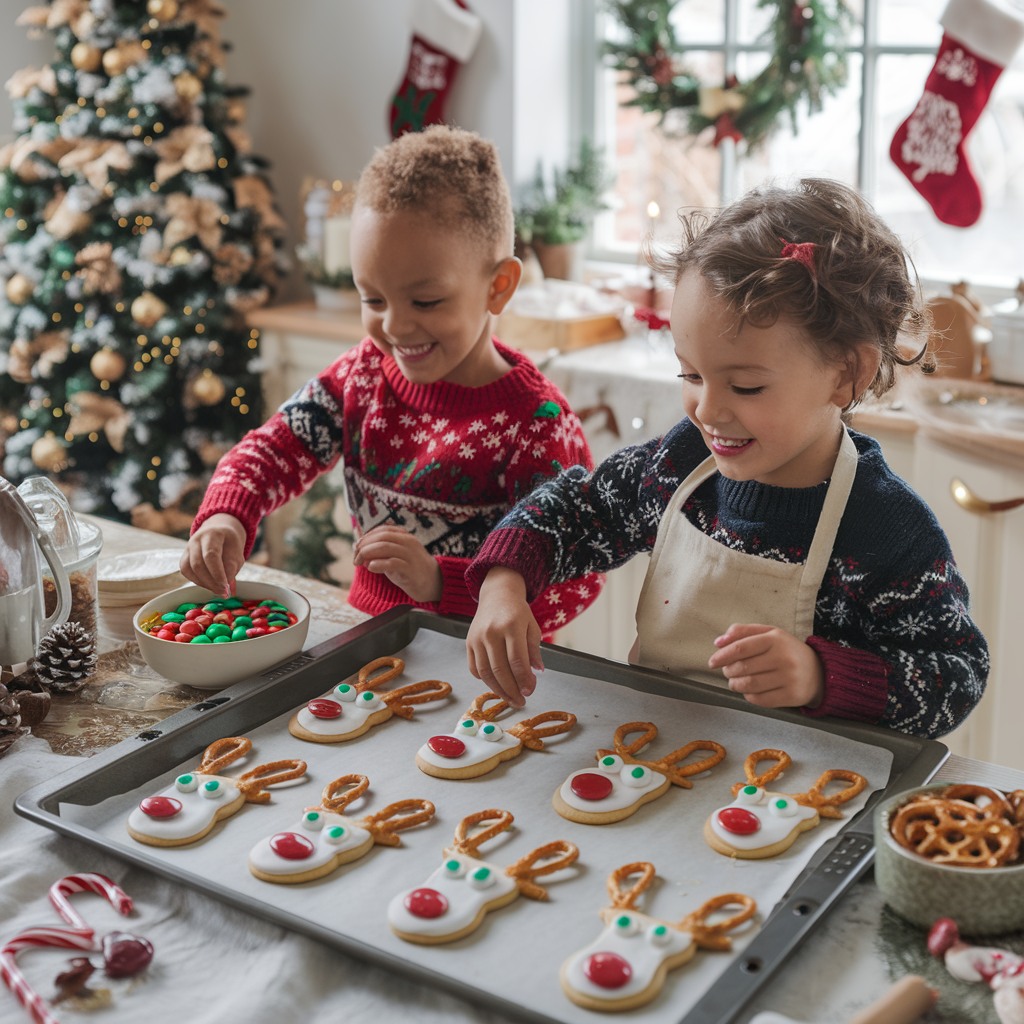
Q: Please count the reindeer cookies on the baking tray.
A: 8